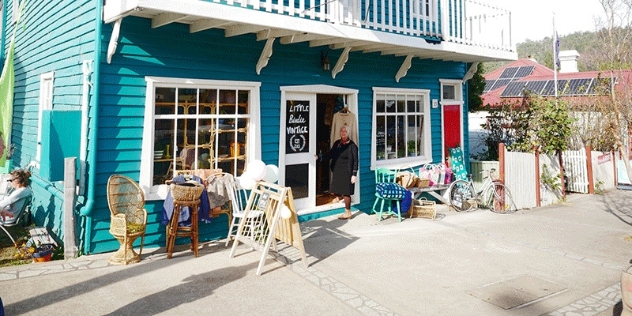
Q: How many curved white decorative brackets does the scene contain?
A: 5